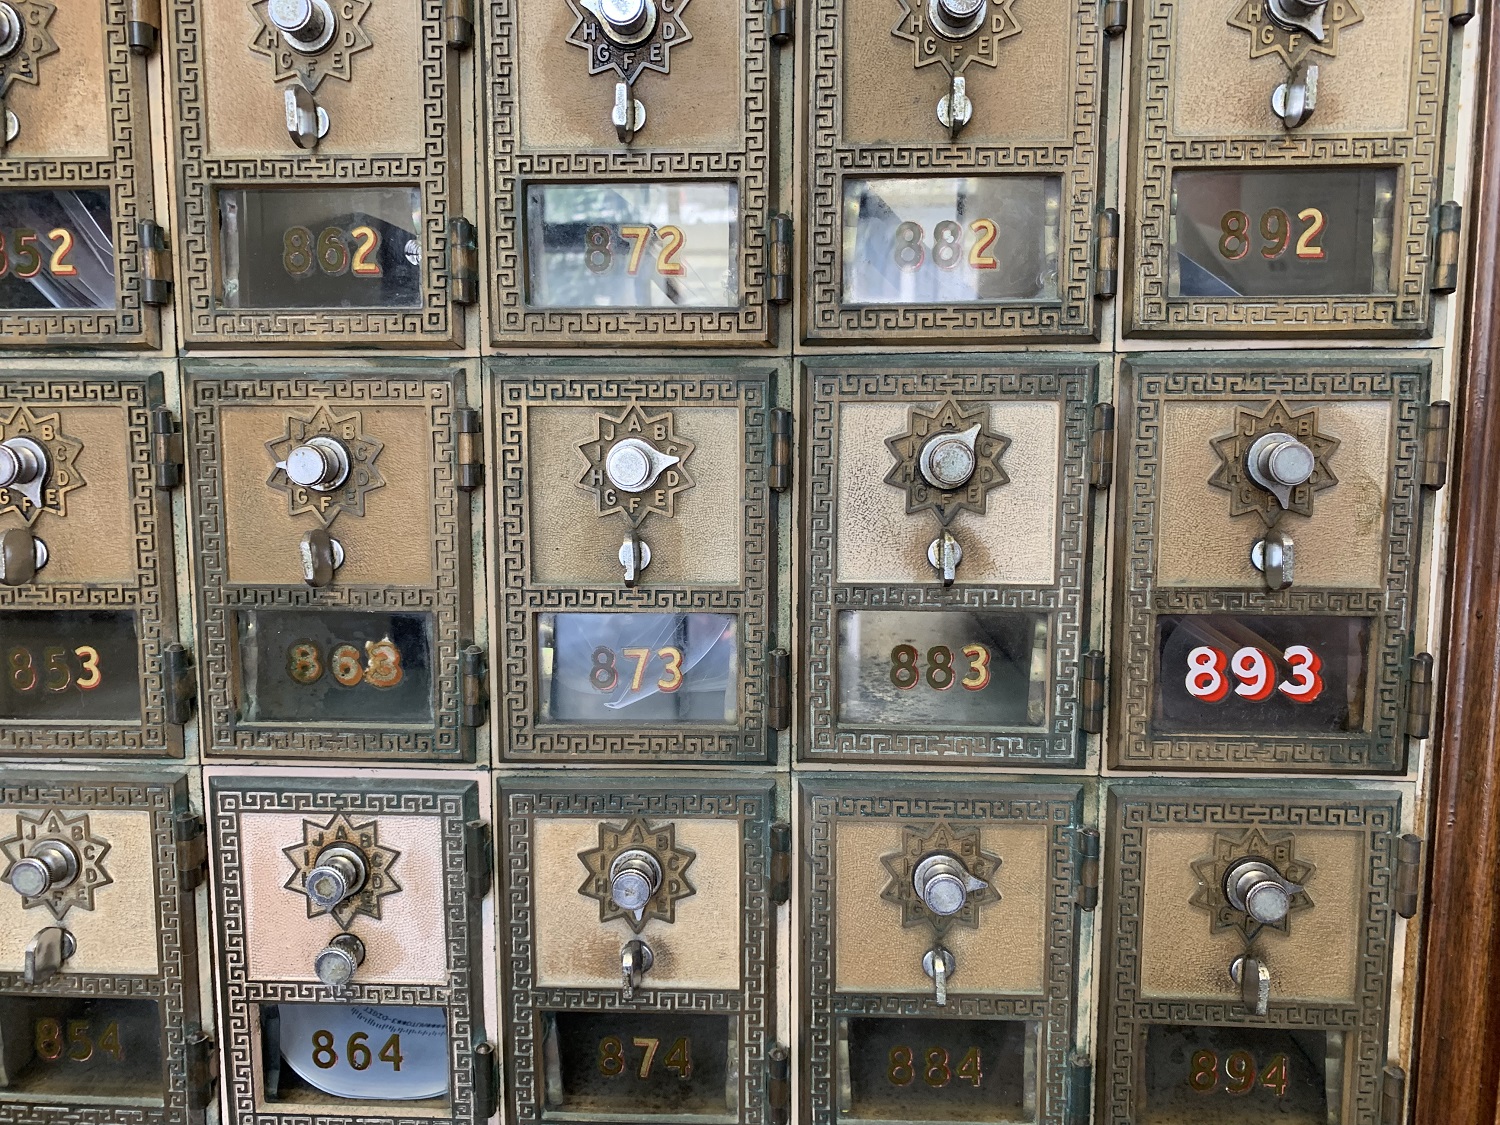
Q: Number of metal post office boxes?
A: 15